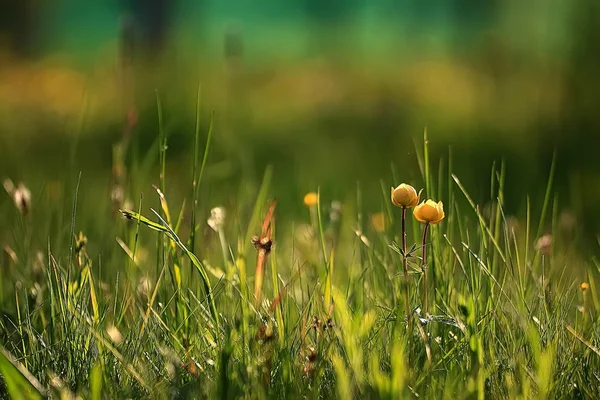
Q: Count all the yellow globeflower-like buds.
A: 2